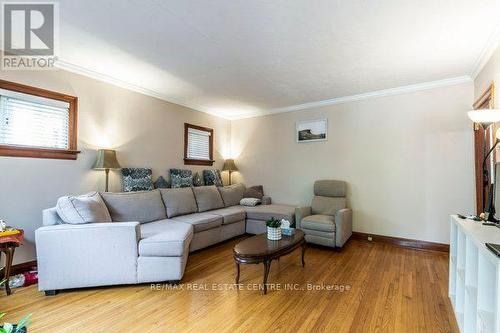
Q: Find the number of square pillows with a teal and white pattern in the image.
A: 3